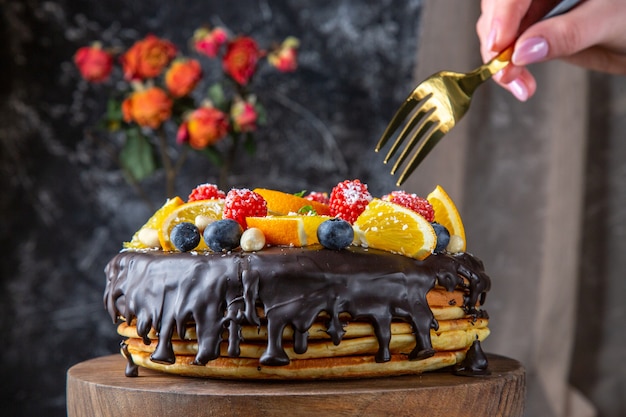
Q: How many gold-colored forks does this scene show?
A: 1